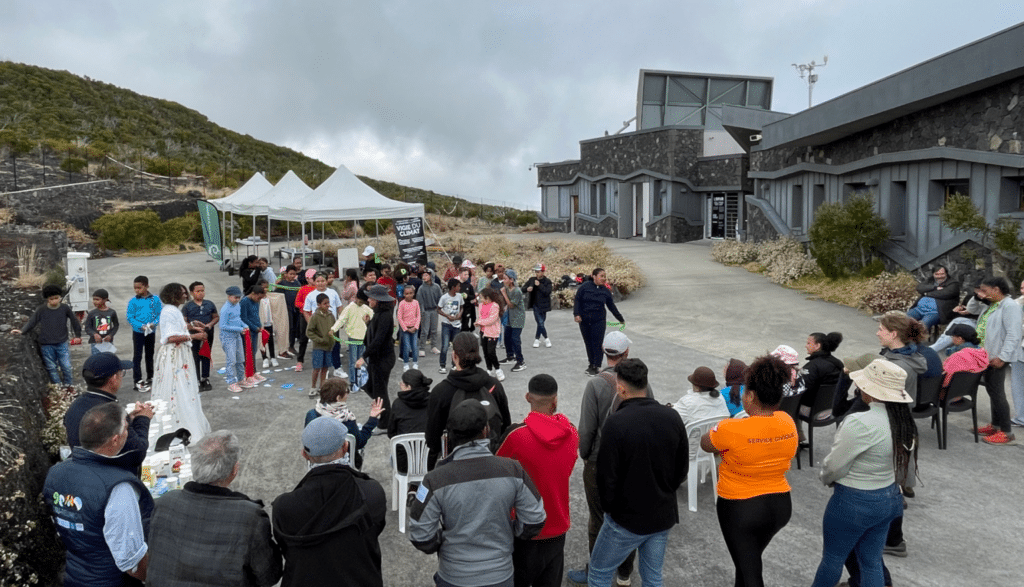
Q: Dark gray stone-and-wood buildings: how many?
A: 2